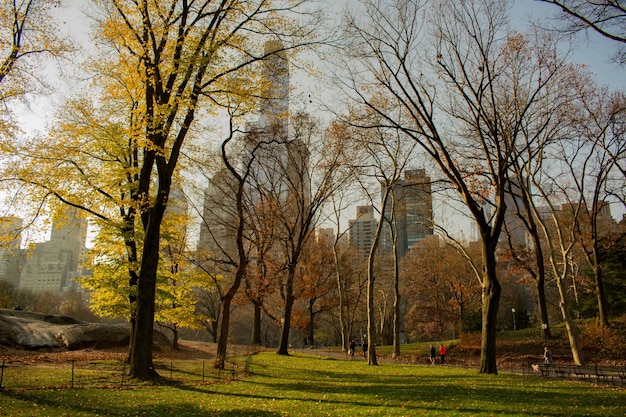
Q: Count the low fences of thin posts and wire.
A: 1